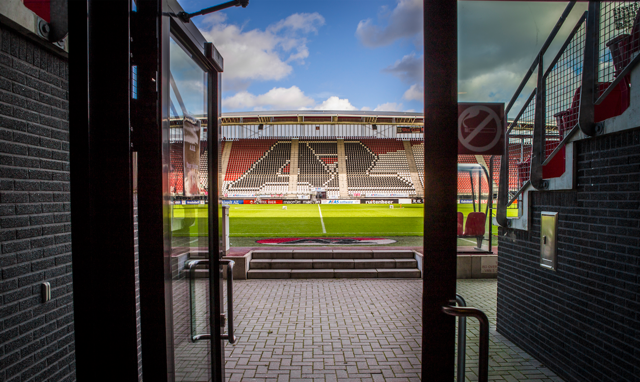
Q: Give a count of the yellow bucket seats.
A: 0